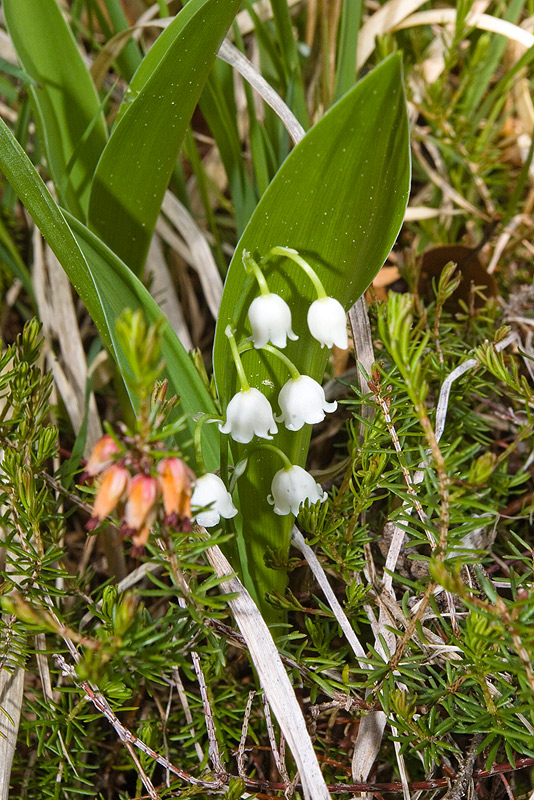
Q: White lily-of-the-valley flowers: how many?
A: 6